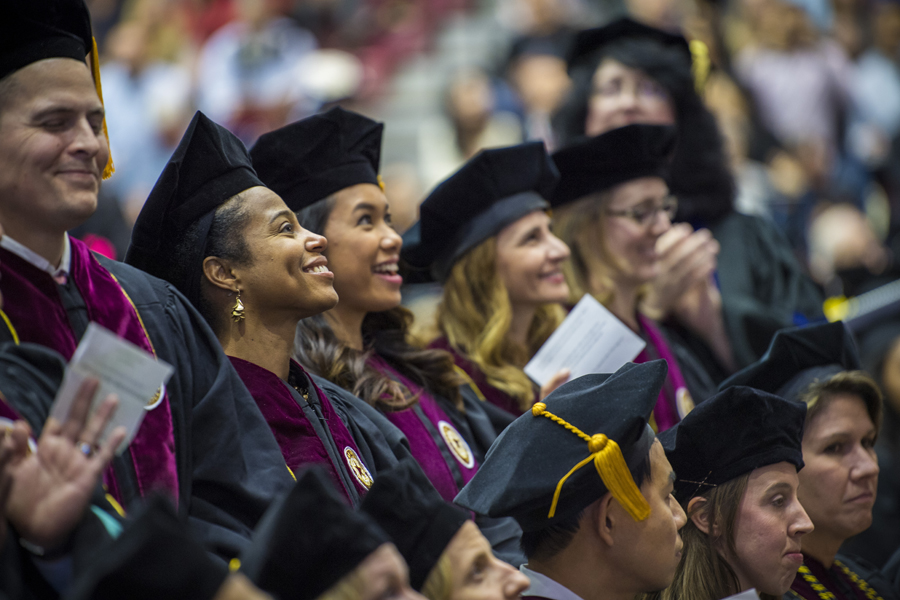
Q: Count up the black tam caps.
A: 12